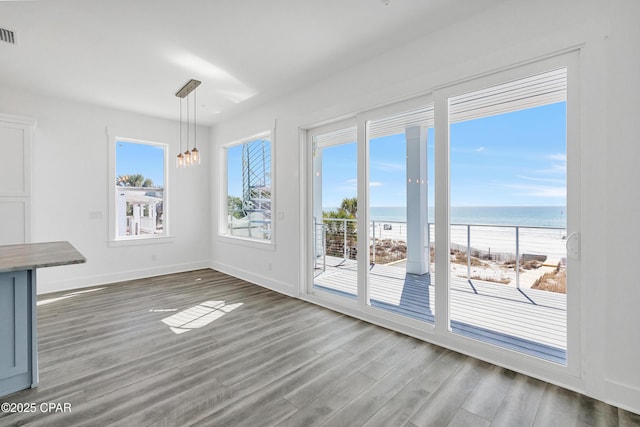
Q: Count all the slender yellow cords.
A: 0